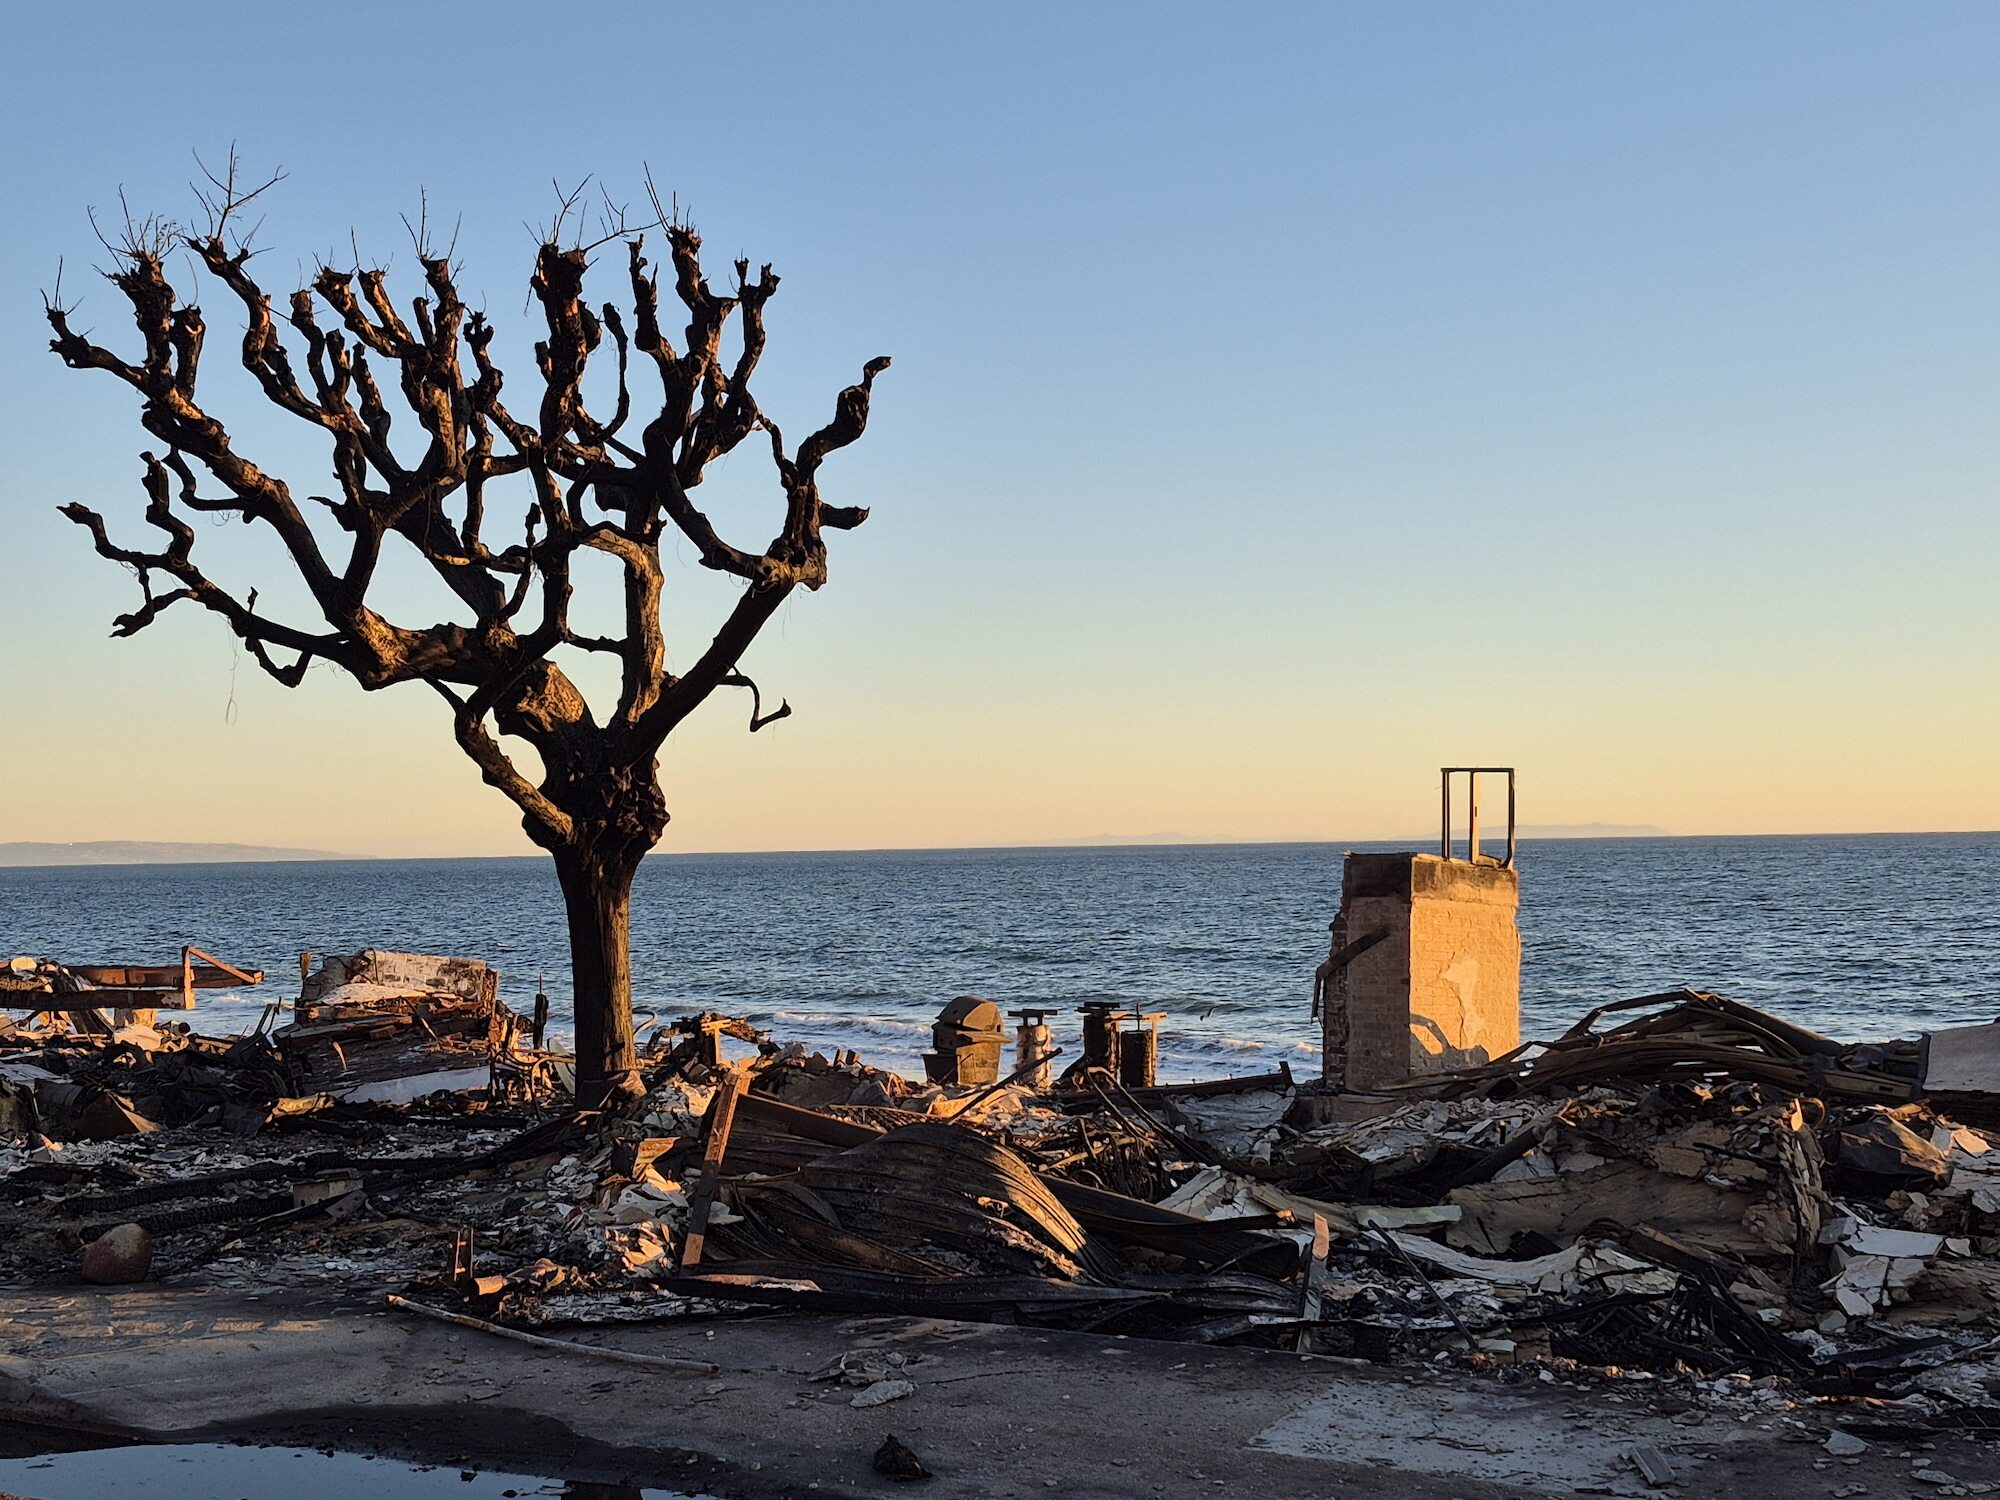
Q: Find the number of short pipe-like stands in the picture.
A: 3